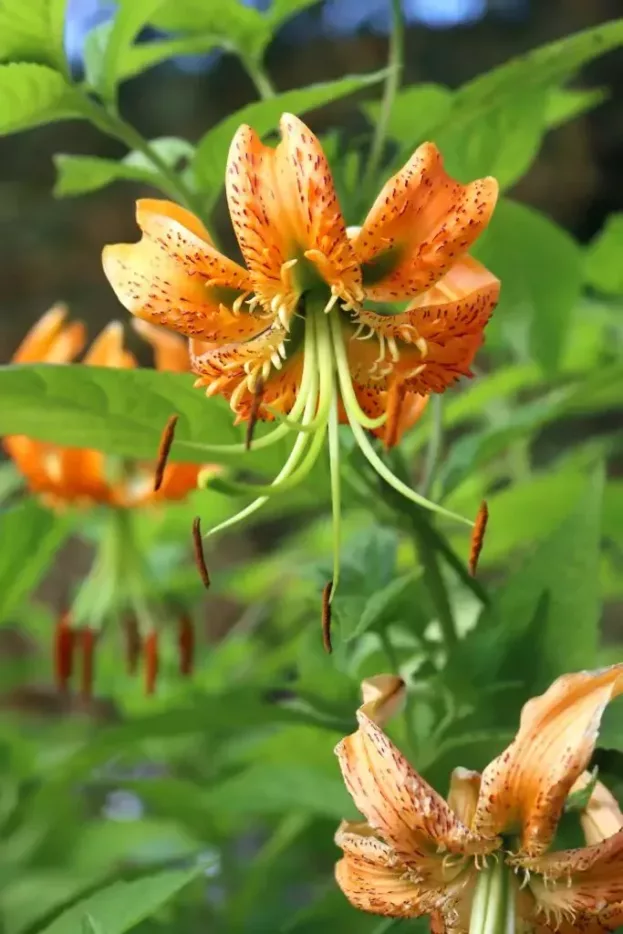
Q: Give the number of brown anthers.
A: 11